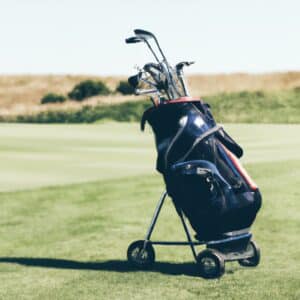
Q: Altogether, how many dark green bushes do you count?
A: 3